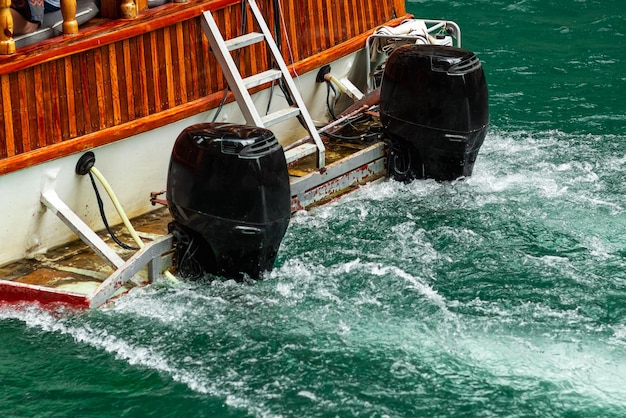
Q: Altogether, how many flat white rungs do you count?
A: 4